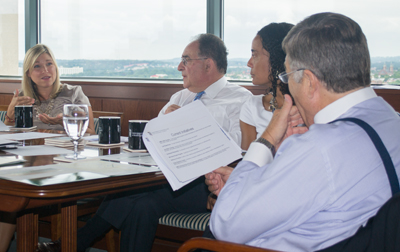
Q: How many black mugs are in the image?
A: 3